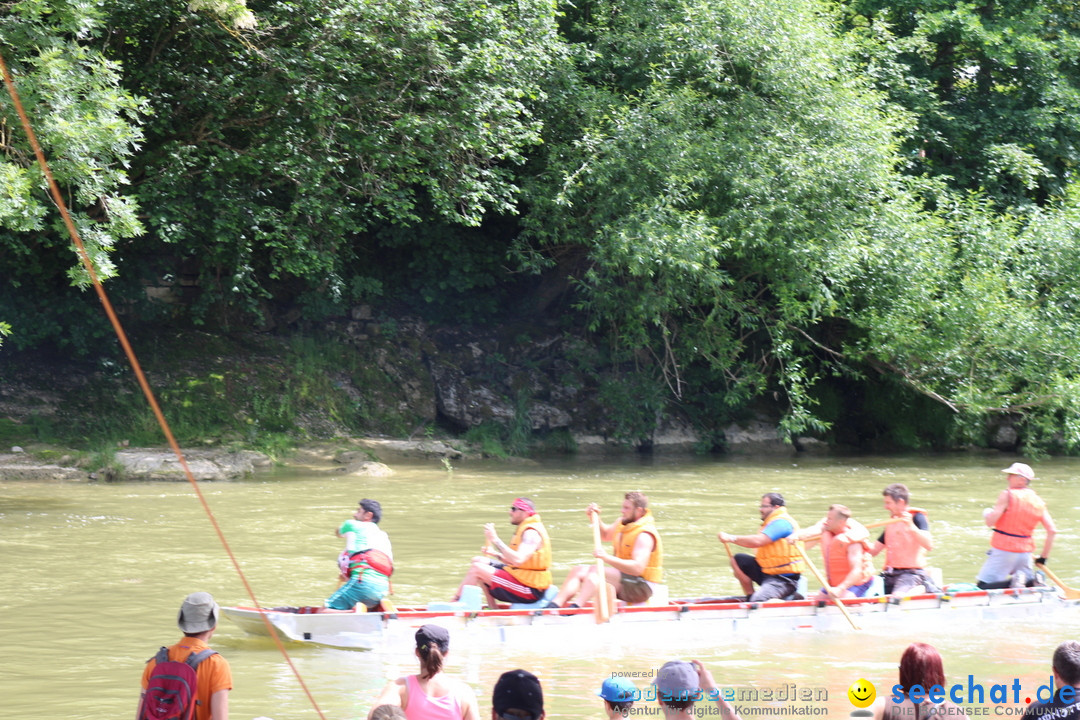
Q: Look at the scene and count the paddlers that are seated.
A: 5